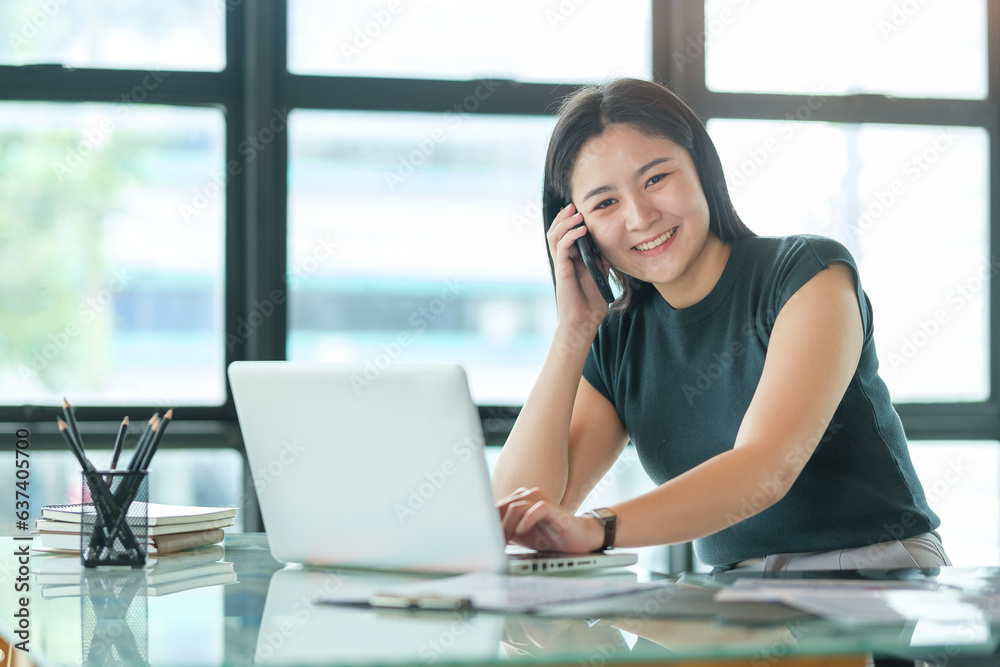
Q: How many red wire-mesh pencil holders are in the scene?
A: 0